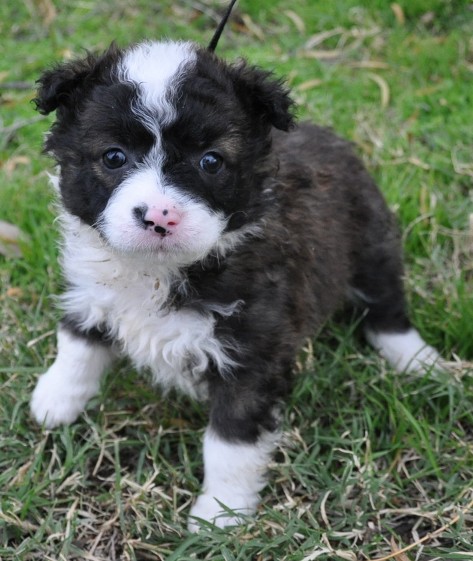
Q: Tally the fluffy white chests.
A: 1